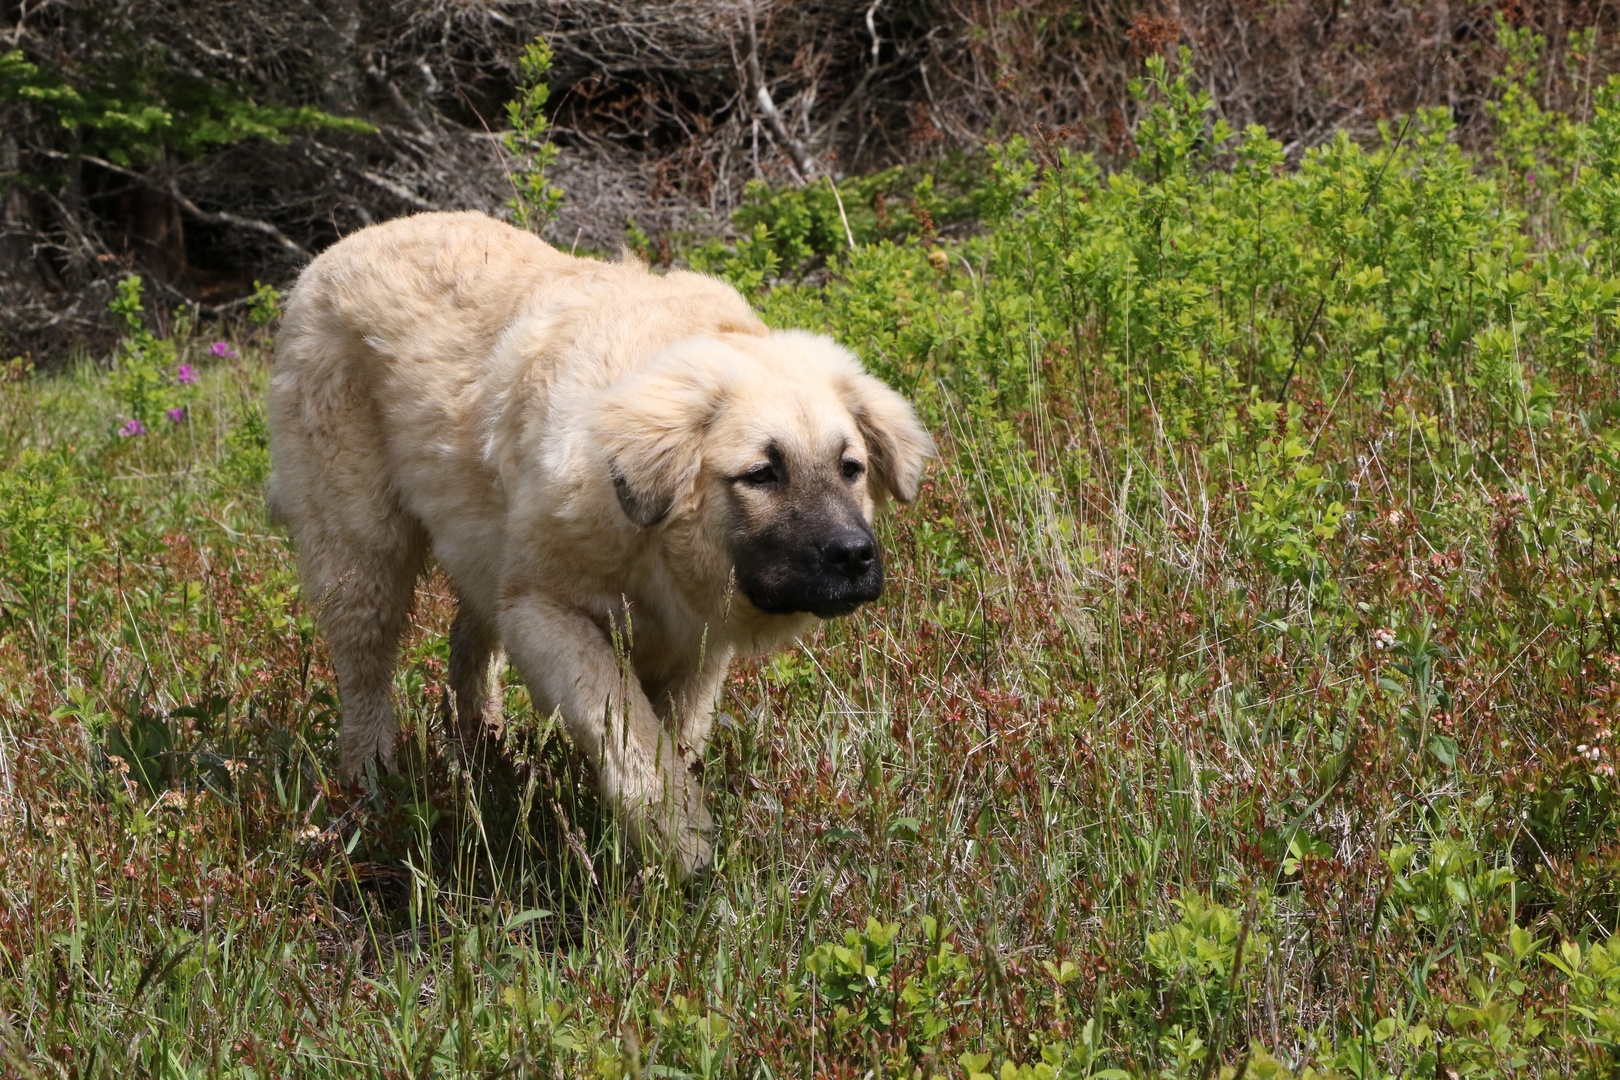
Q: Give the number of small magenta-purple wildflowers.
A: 4